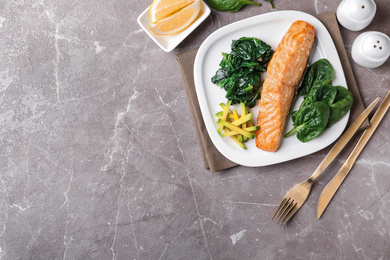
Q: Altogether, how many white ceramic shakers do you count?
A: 2